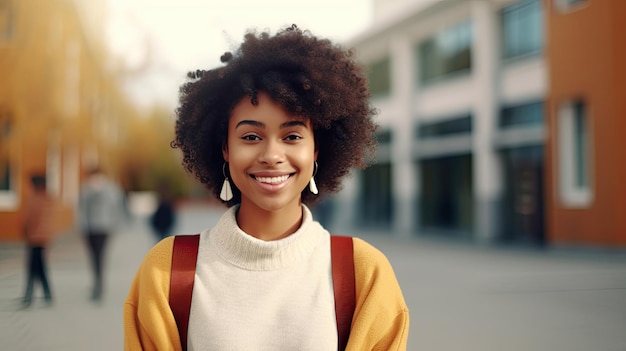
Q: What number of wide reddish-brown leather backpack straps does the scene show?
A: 2